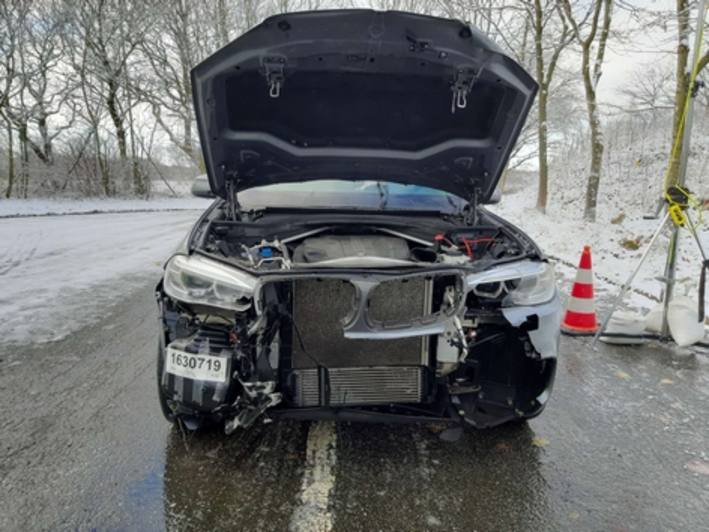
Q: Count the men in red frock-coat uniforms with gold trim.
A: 0